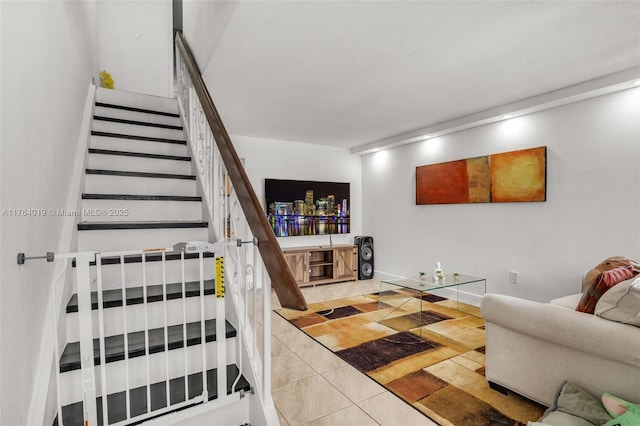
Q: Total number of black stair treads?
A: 11